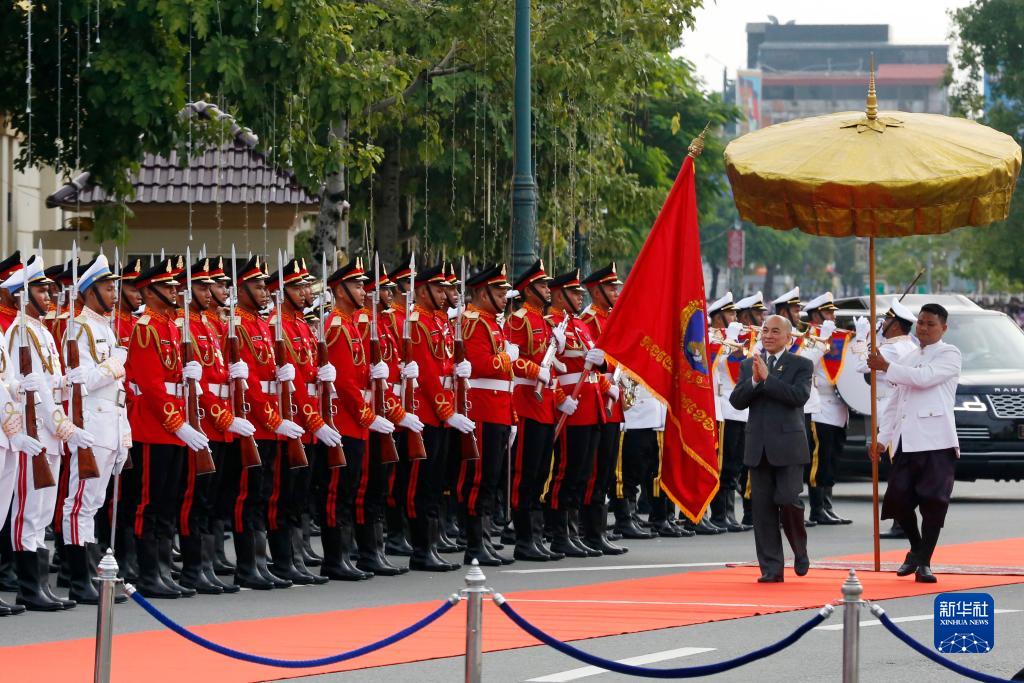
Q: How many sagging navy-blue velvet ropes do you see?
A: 3